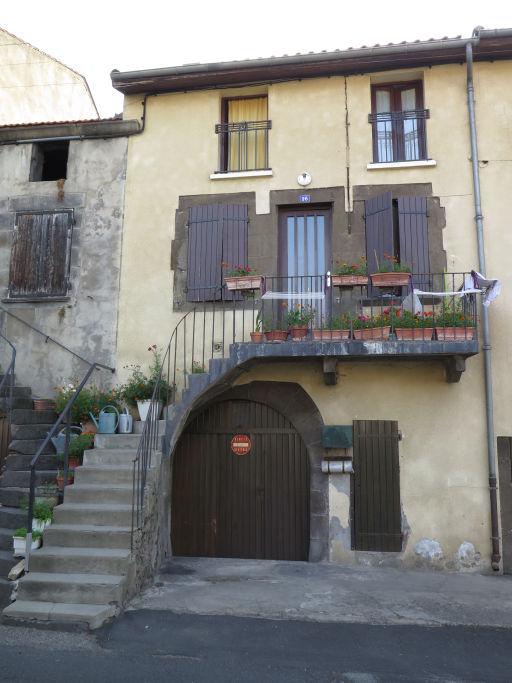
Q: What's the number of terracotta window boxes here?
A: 7